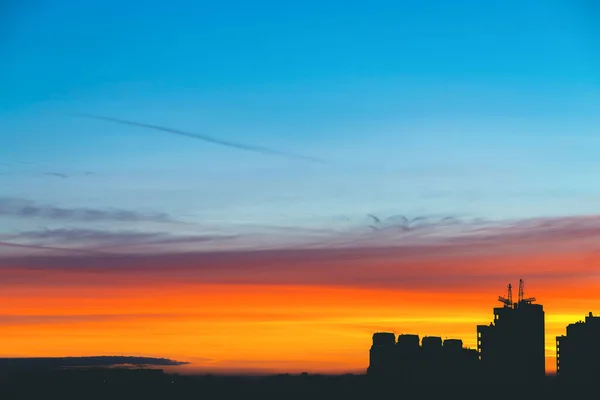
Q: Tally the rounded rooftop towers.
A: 4